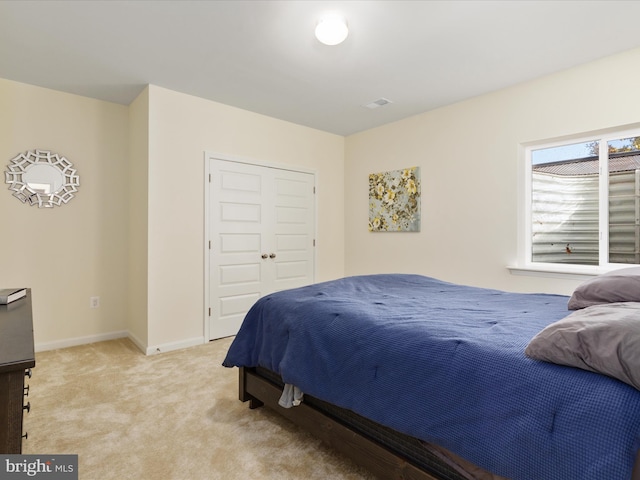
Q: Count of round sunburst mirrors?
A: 1